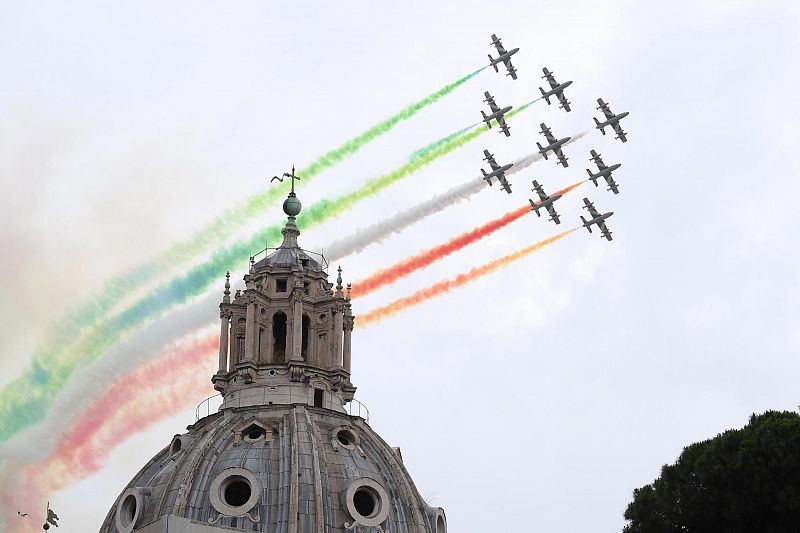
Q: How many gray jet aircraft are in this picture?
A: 9